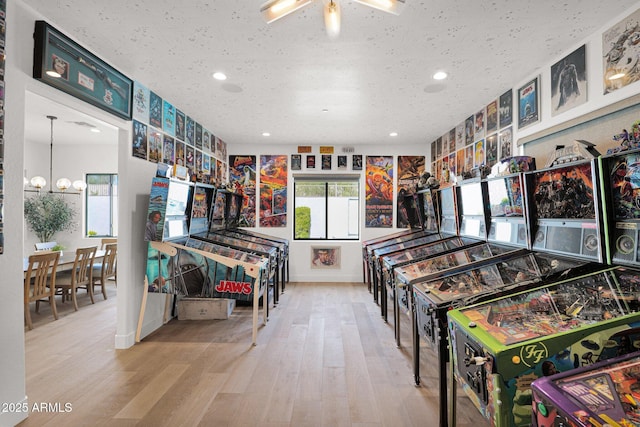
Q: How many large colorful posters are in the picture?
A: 4